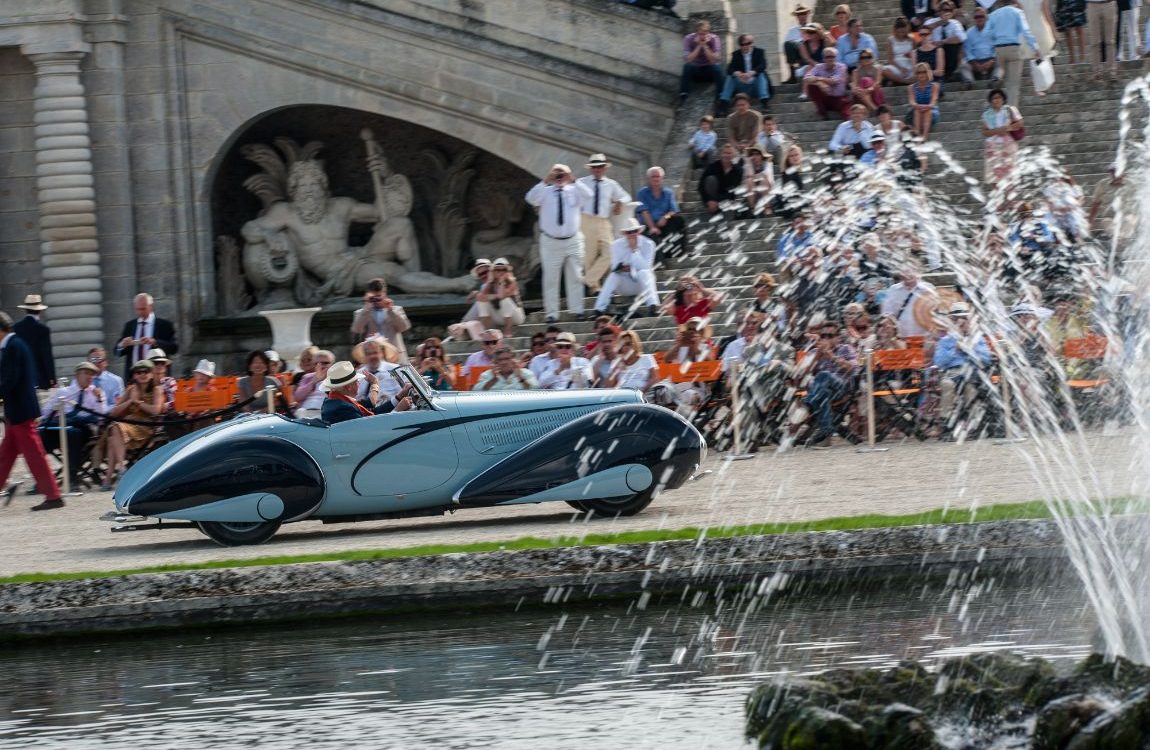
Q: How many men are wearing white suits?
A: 2